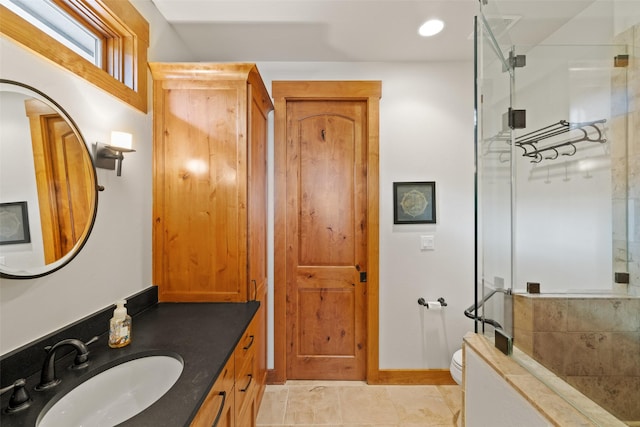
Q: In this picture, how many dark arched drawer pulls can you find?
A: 3